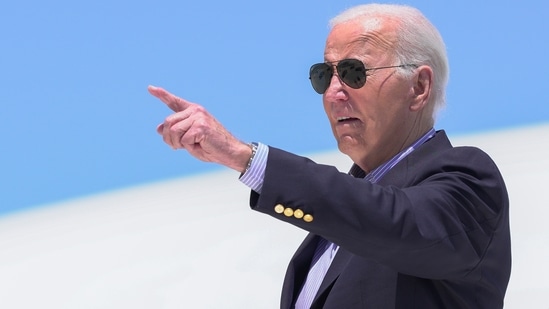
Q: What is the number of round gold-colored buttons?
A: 4